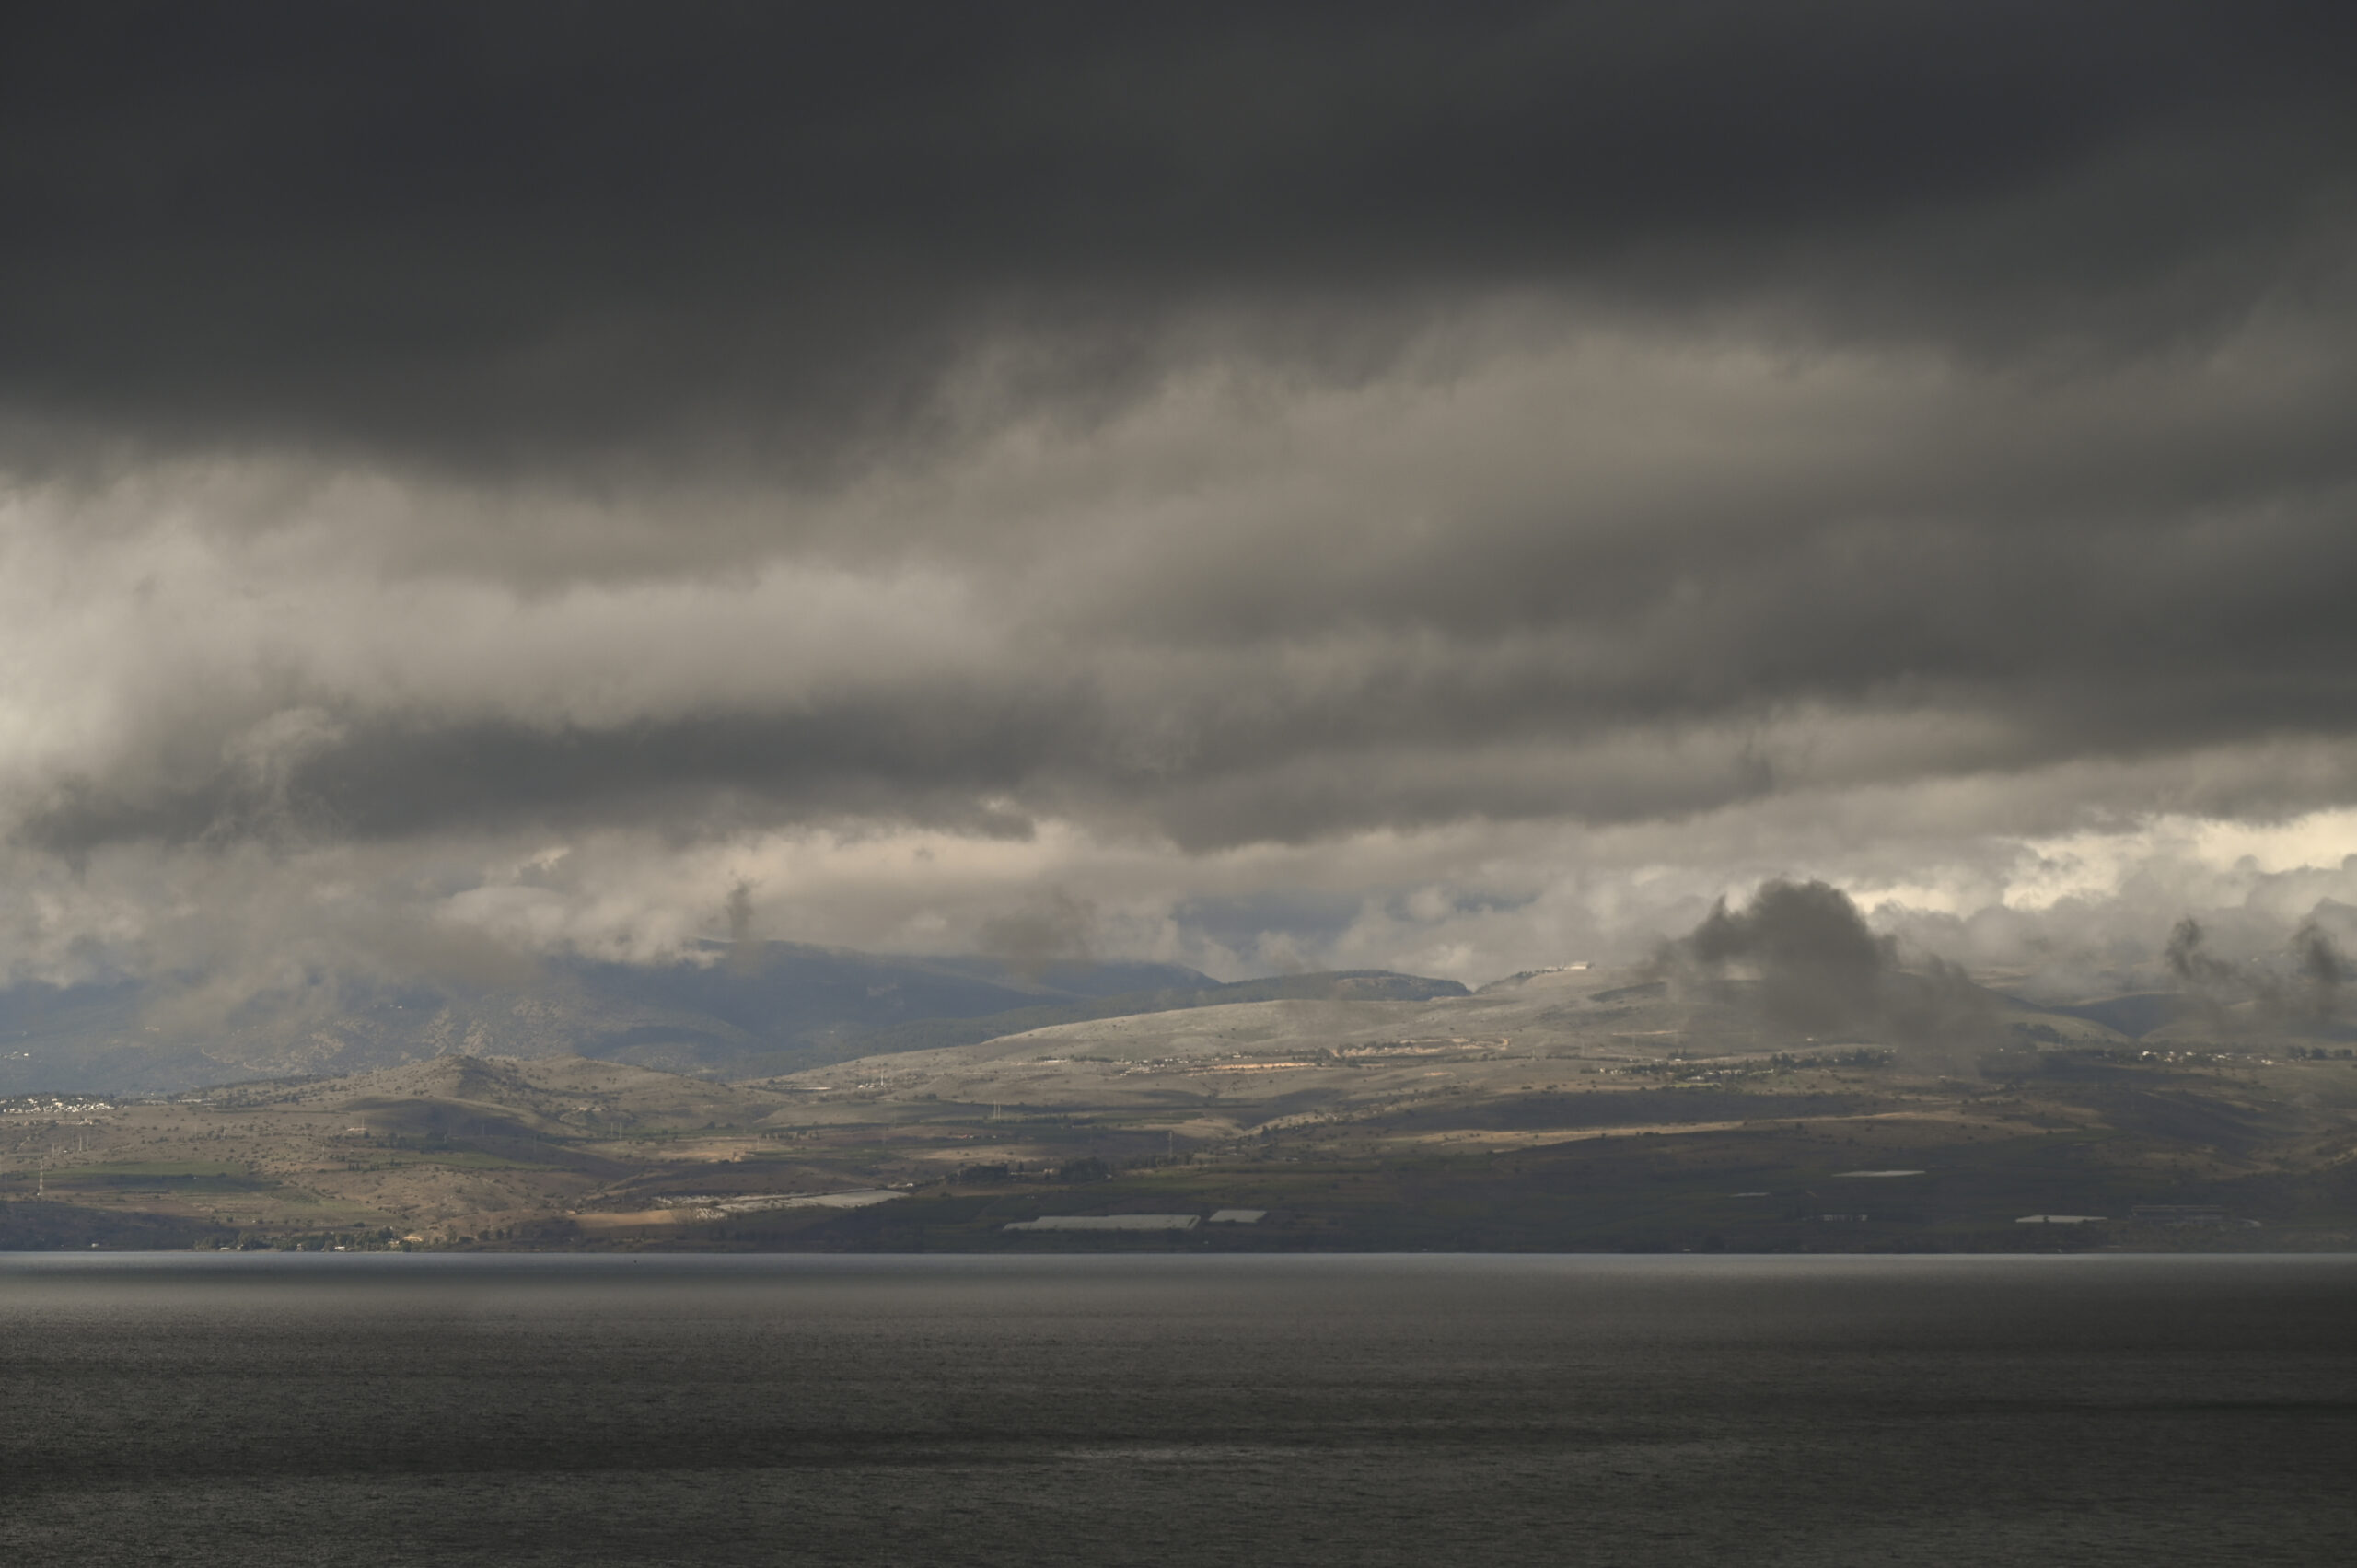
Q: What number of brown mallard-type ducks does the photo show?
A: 0